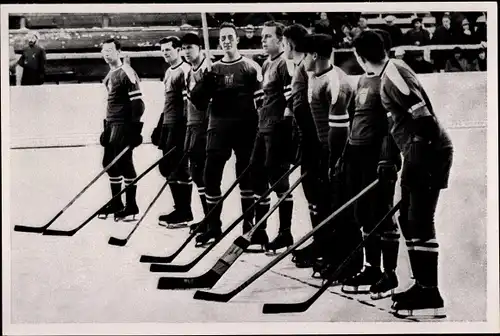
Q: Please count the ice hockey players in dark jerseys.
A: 9